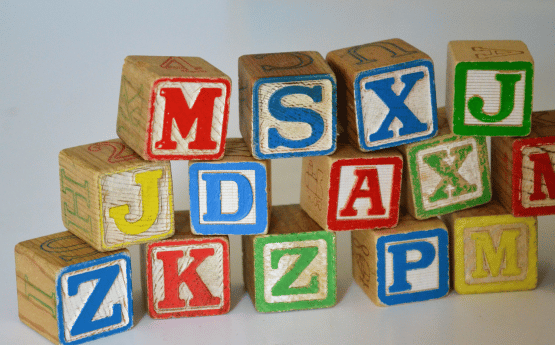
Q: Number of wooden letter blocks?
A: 14